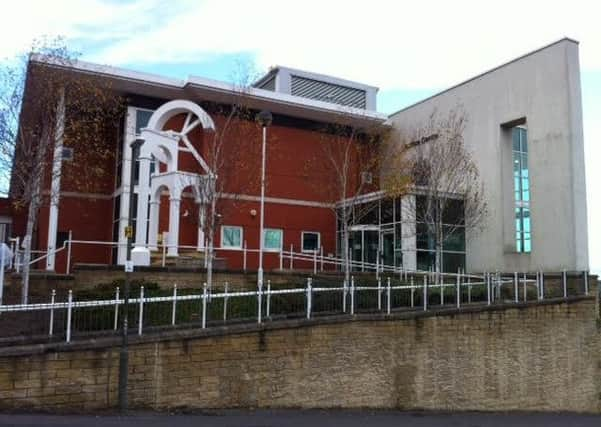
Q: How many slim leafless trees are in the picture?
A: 4